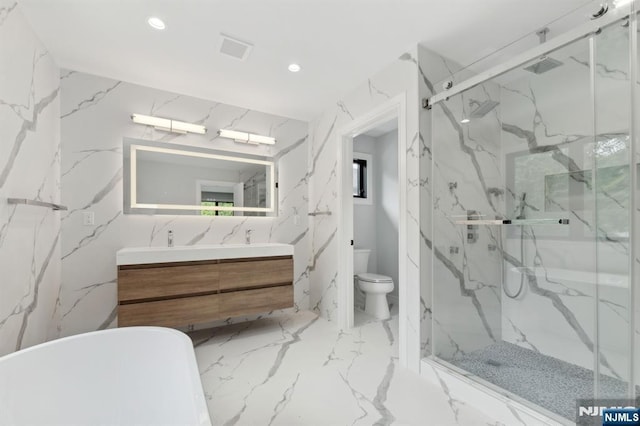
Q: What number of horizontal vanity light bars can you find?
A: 2